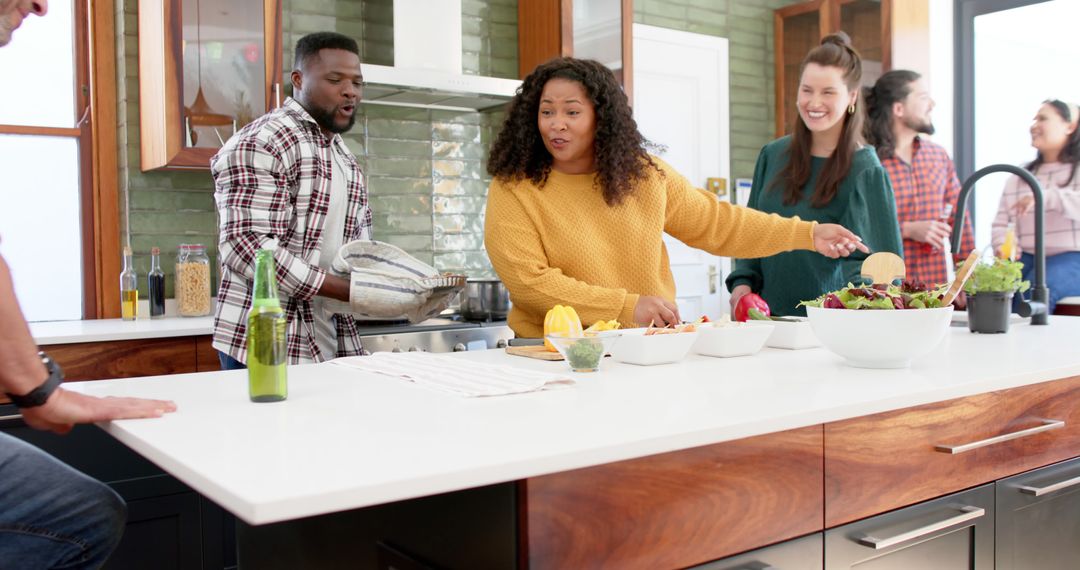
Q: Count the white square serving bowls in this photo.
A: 3